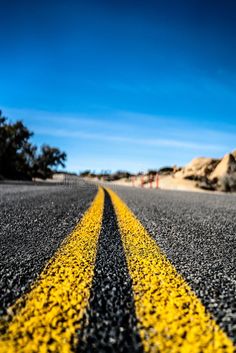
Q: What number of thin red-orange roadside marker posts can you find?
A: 4